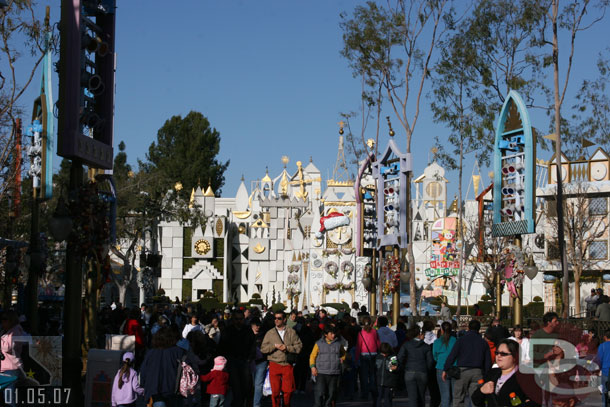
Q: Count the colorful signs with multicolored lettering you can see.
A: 1